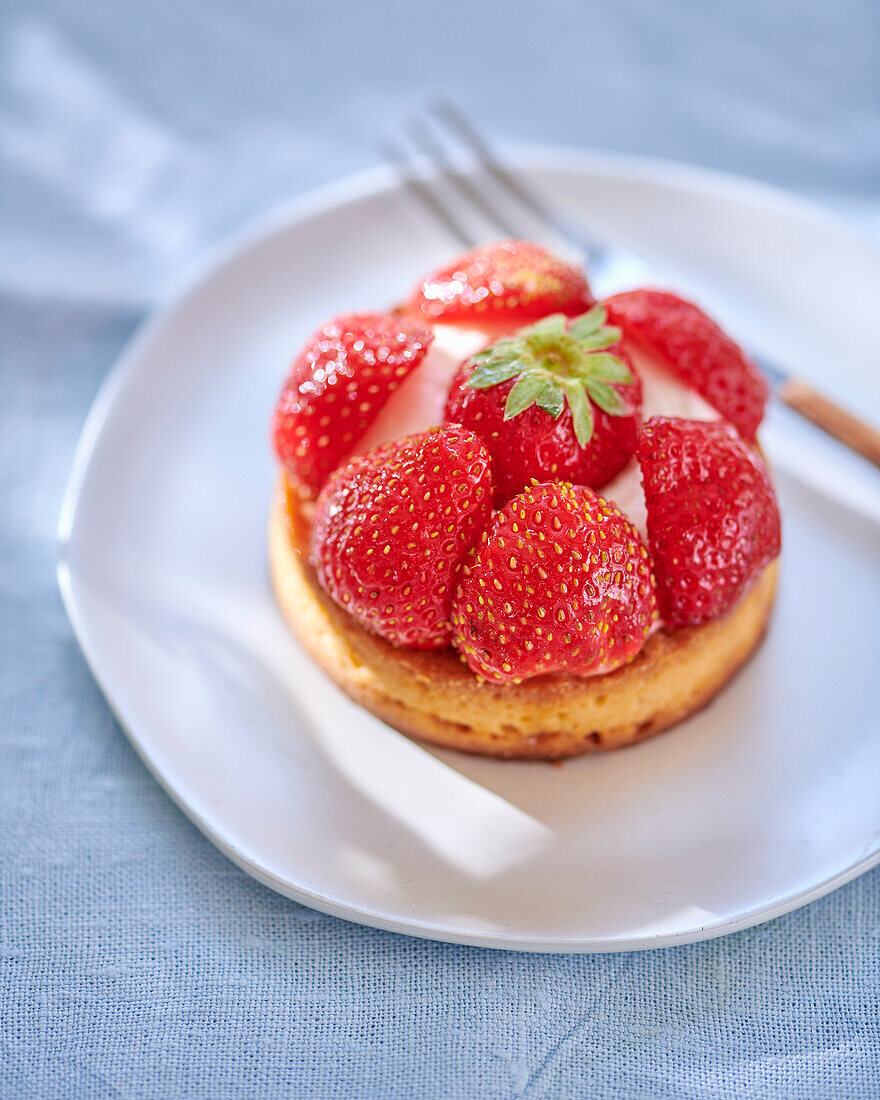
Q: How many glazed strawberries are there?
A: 7